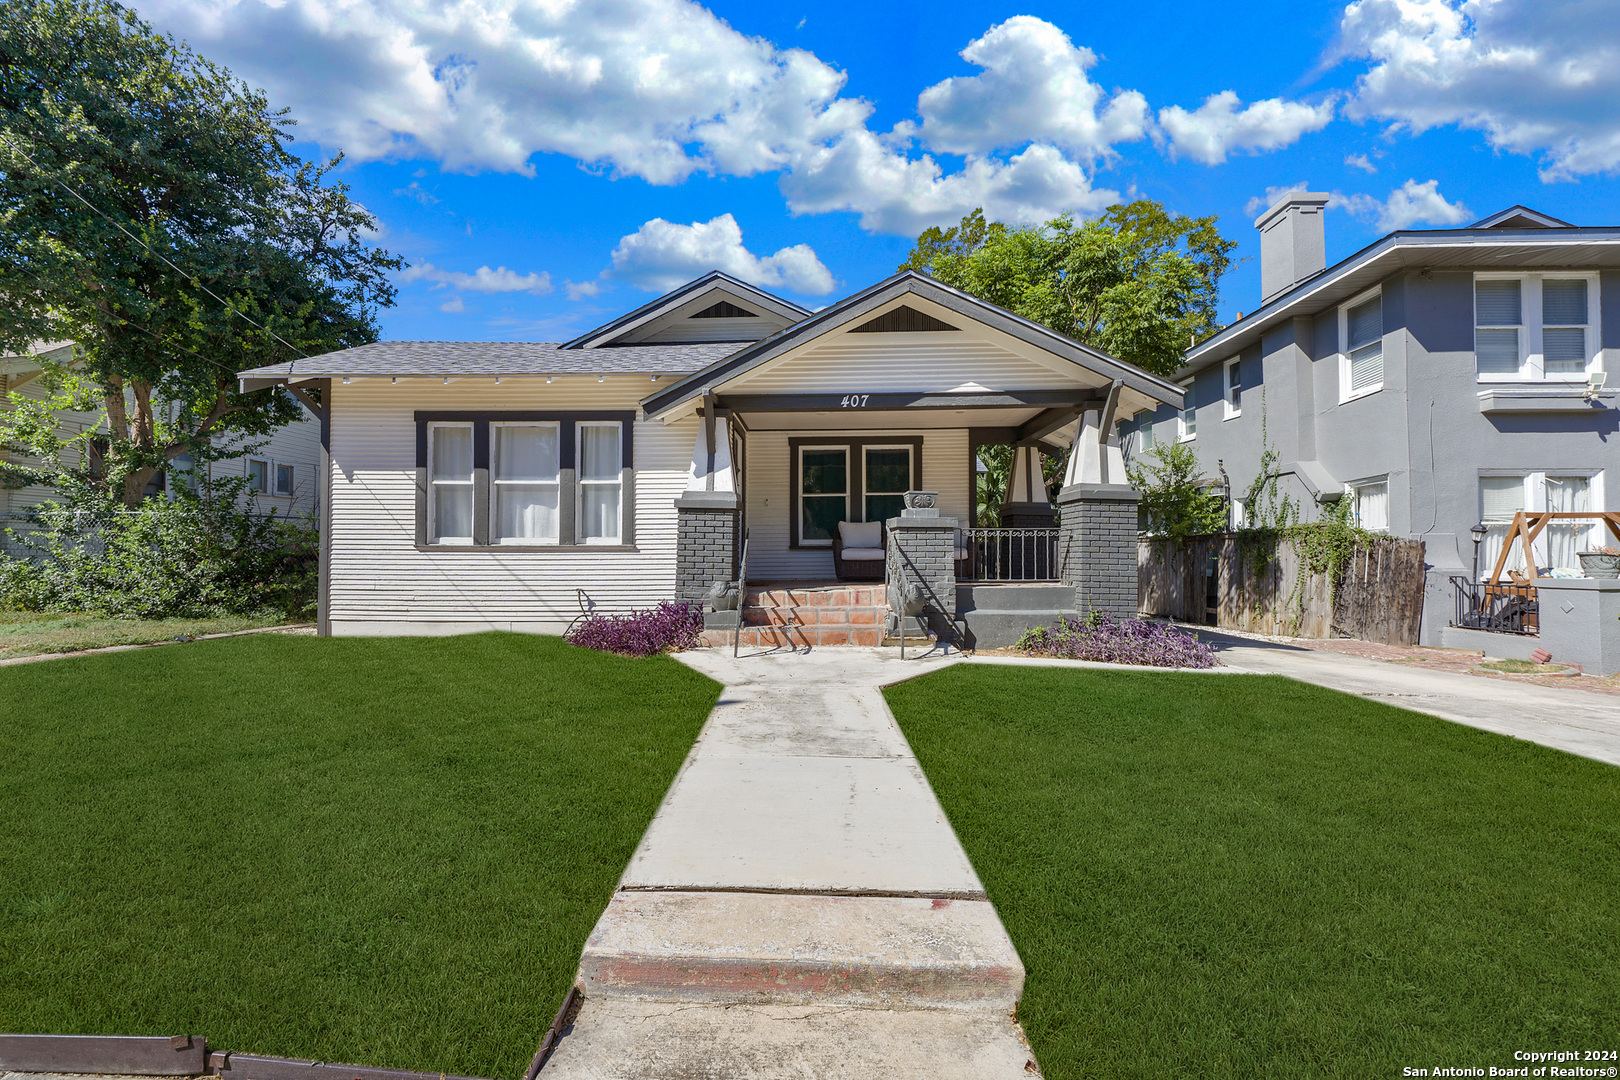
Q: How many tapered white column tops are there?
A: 3